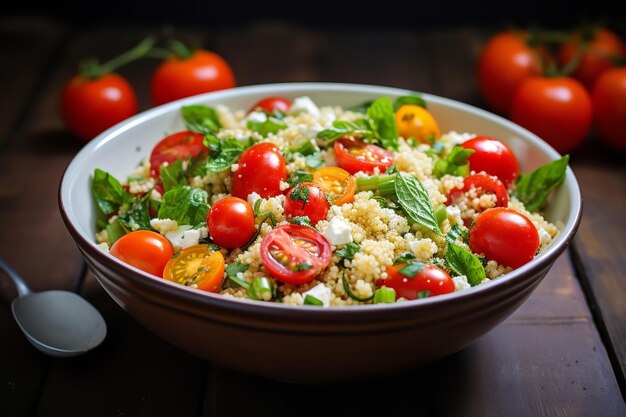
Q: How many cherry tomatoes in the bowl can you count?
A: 15